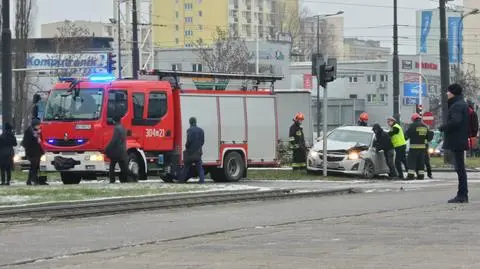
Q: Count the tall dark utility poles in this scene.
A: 4